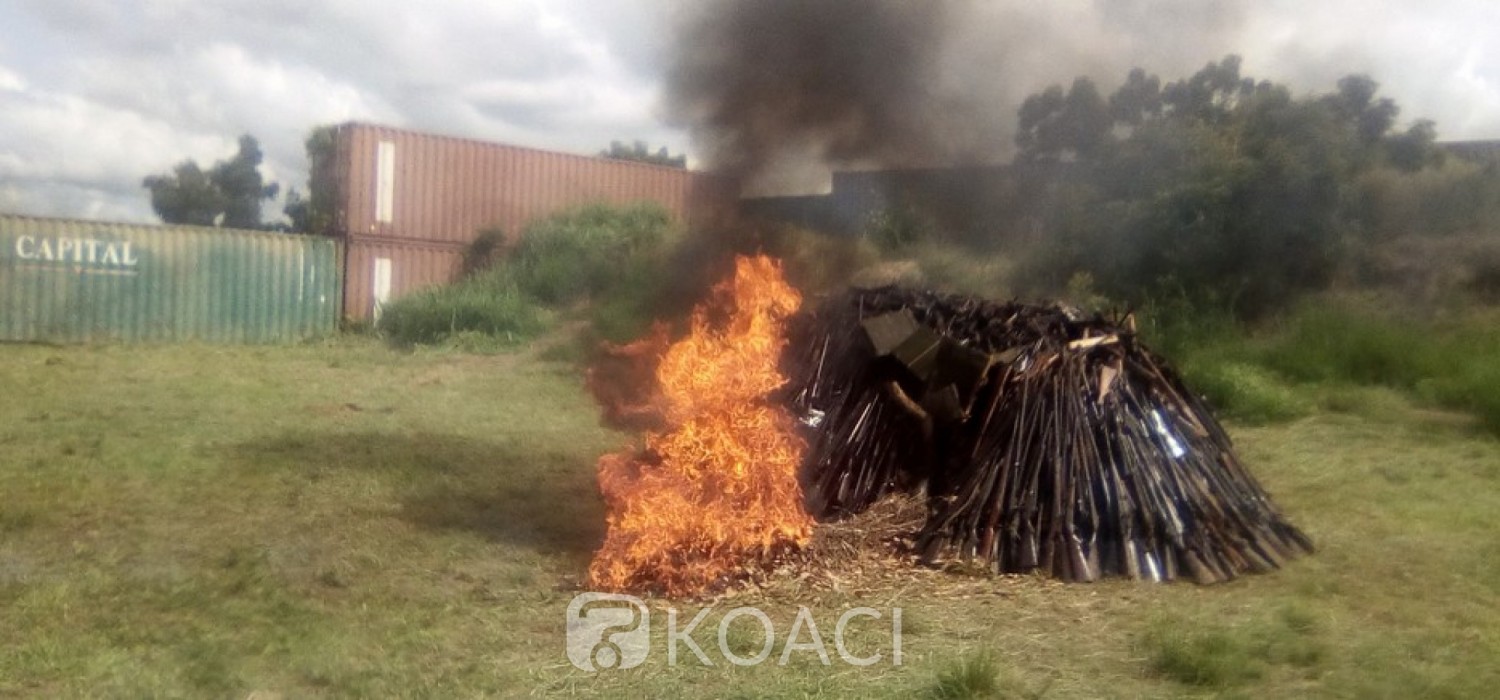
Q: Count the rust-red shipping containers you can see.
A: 2